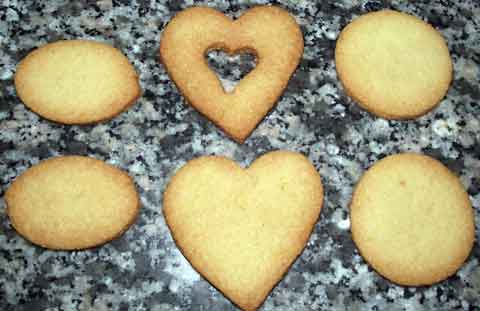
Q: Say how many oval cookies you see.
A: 2